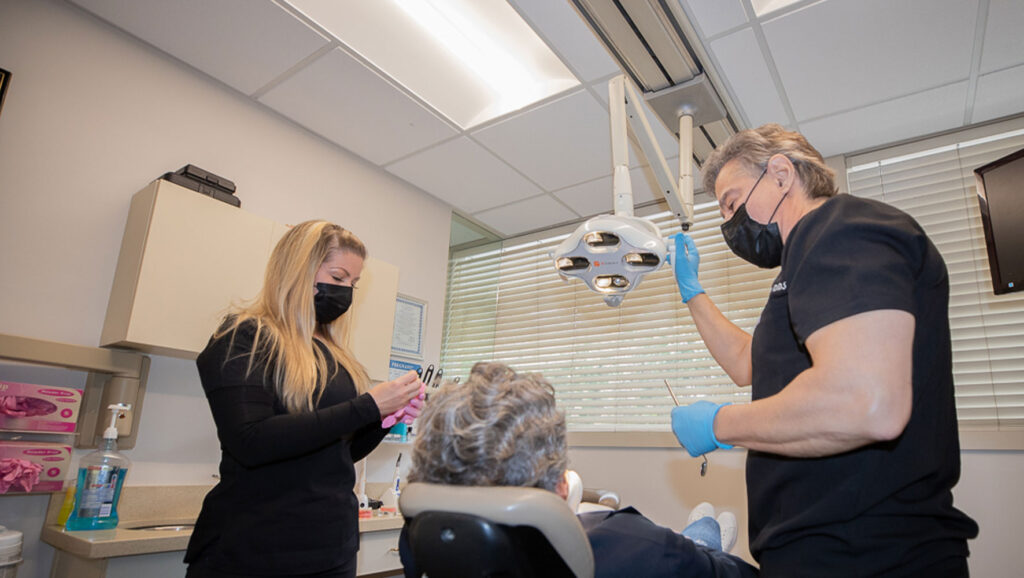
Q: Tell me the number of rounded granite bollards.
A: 0